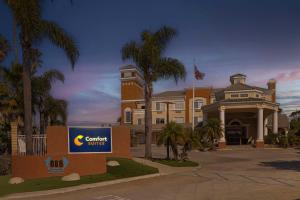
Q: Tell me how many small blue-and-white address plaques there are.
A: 1